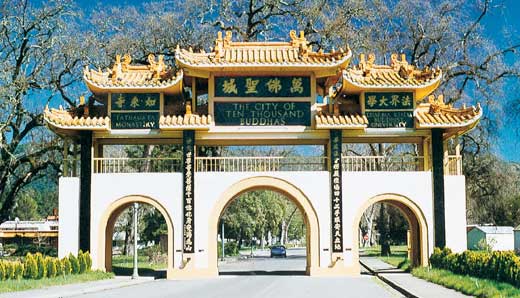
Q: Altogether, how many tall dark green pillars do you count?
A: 4